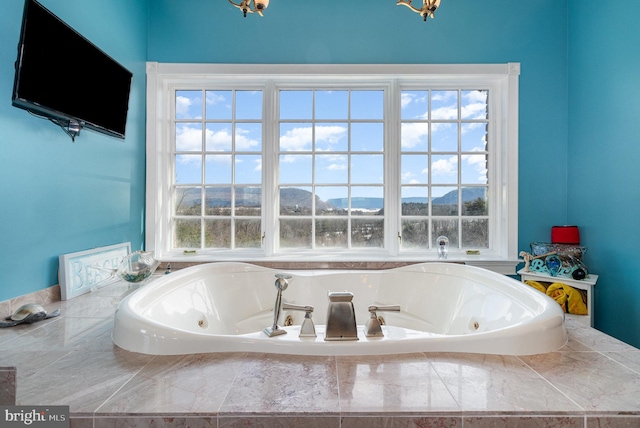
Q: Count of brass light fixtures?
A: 2